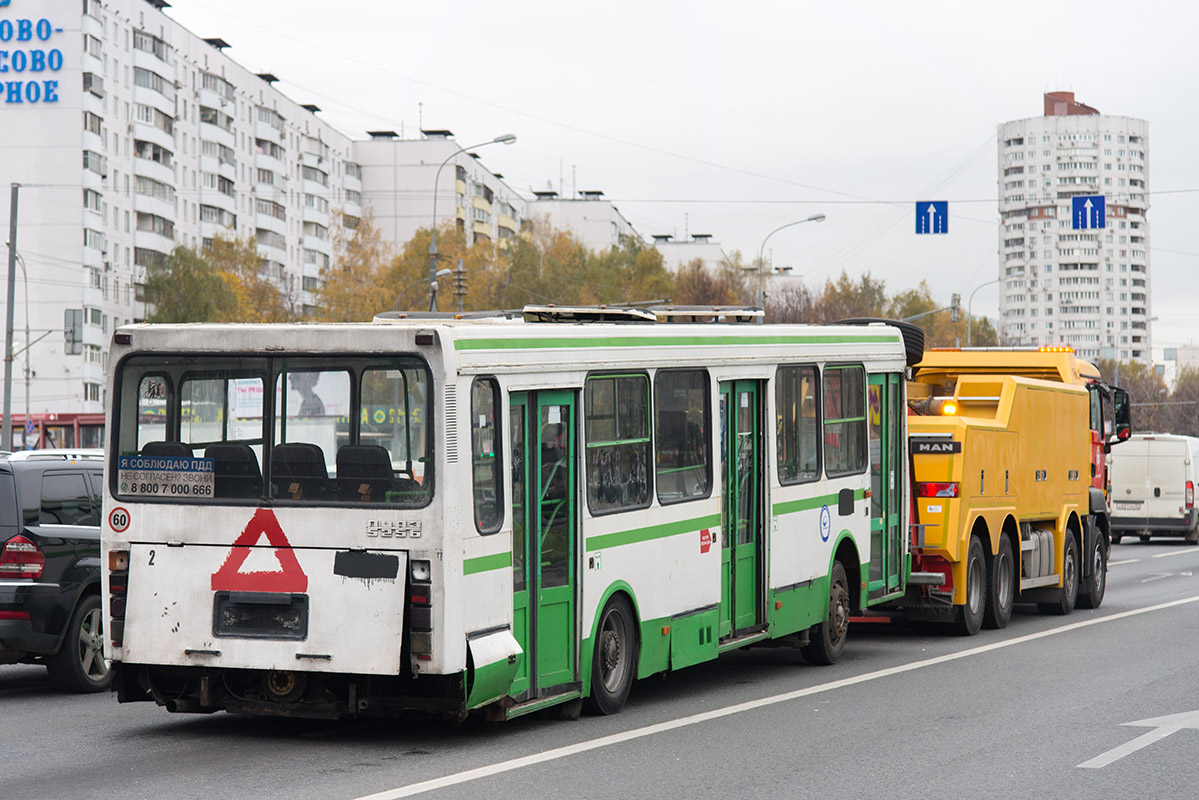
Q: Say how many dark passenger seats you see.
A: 4